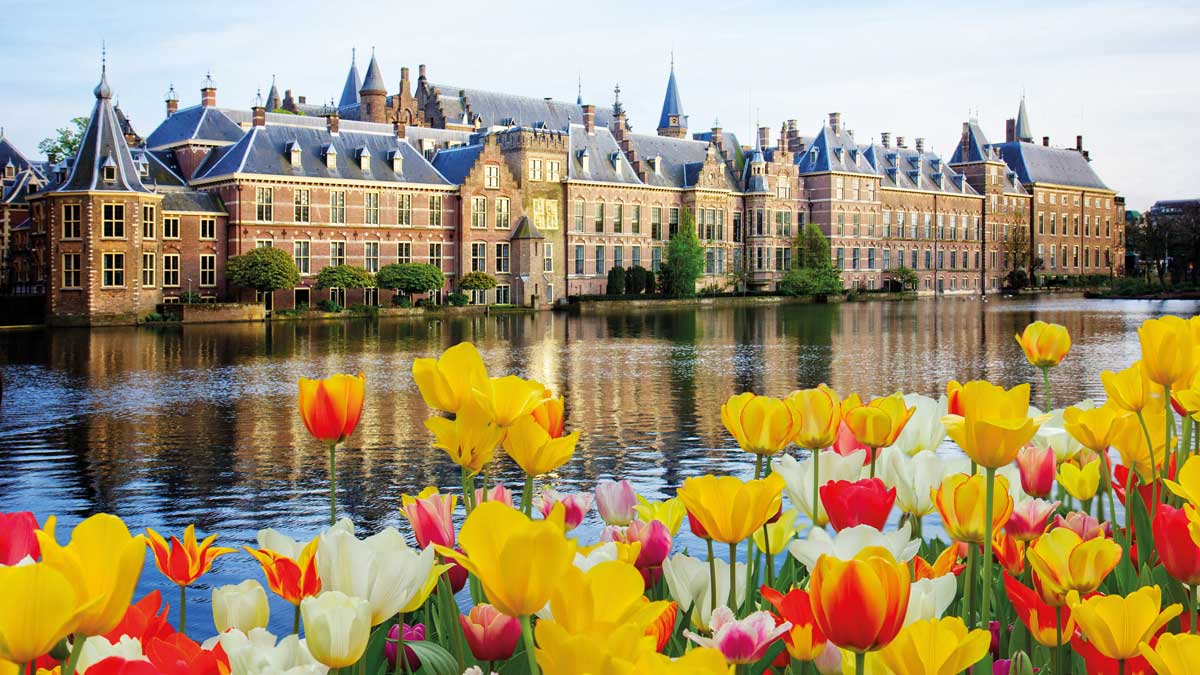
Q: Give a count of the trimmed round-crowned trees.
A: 4